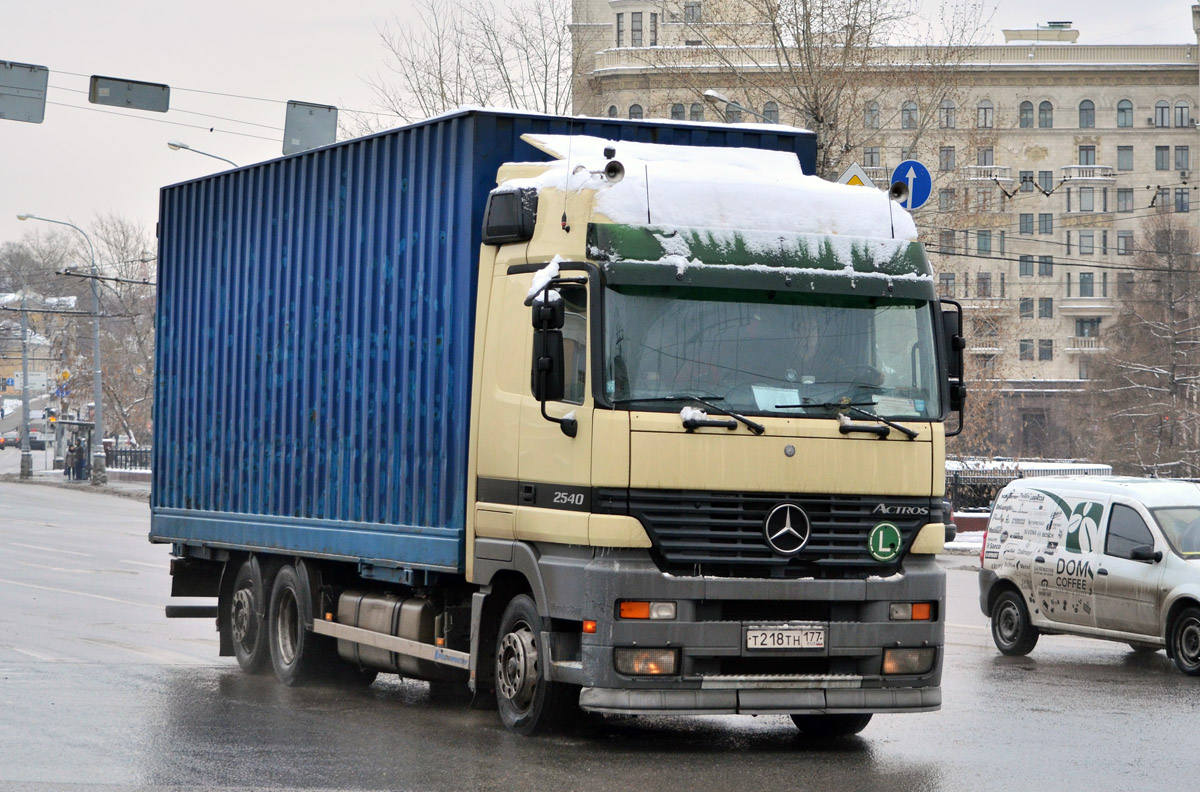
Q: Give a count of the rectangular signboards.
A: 3